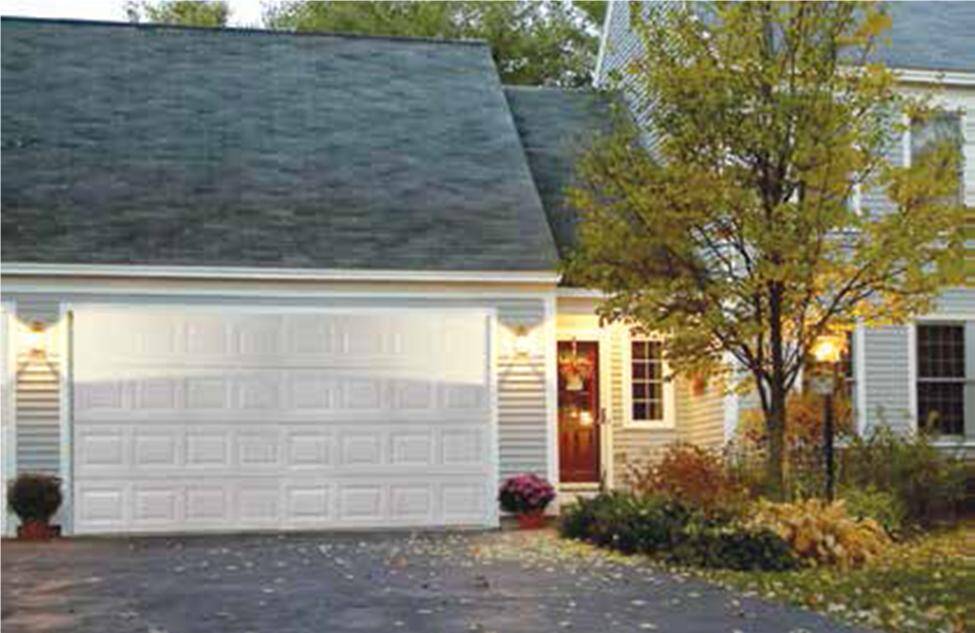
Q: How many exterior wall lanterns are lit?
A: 2